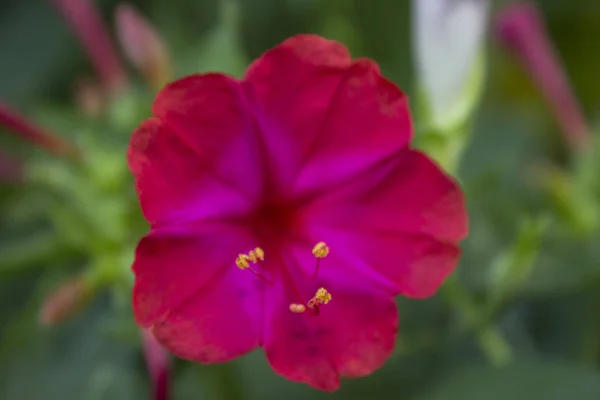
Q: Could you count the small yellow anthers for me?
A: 5